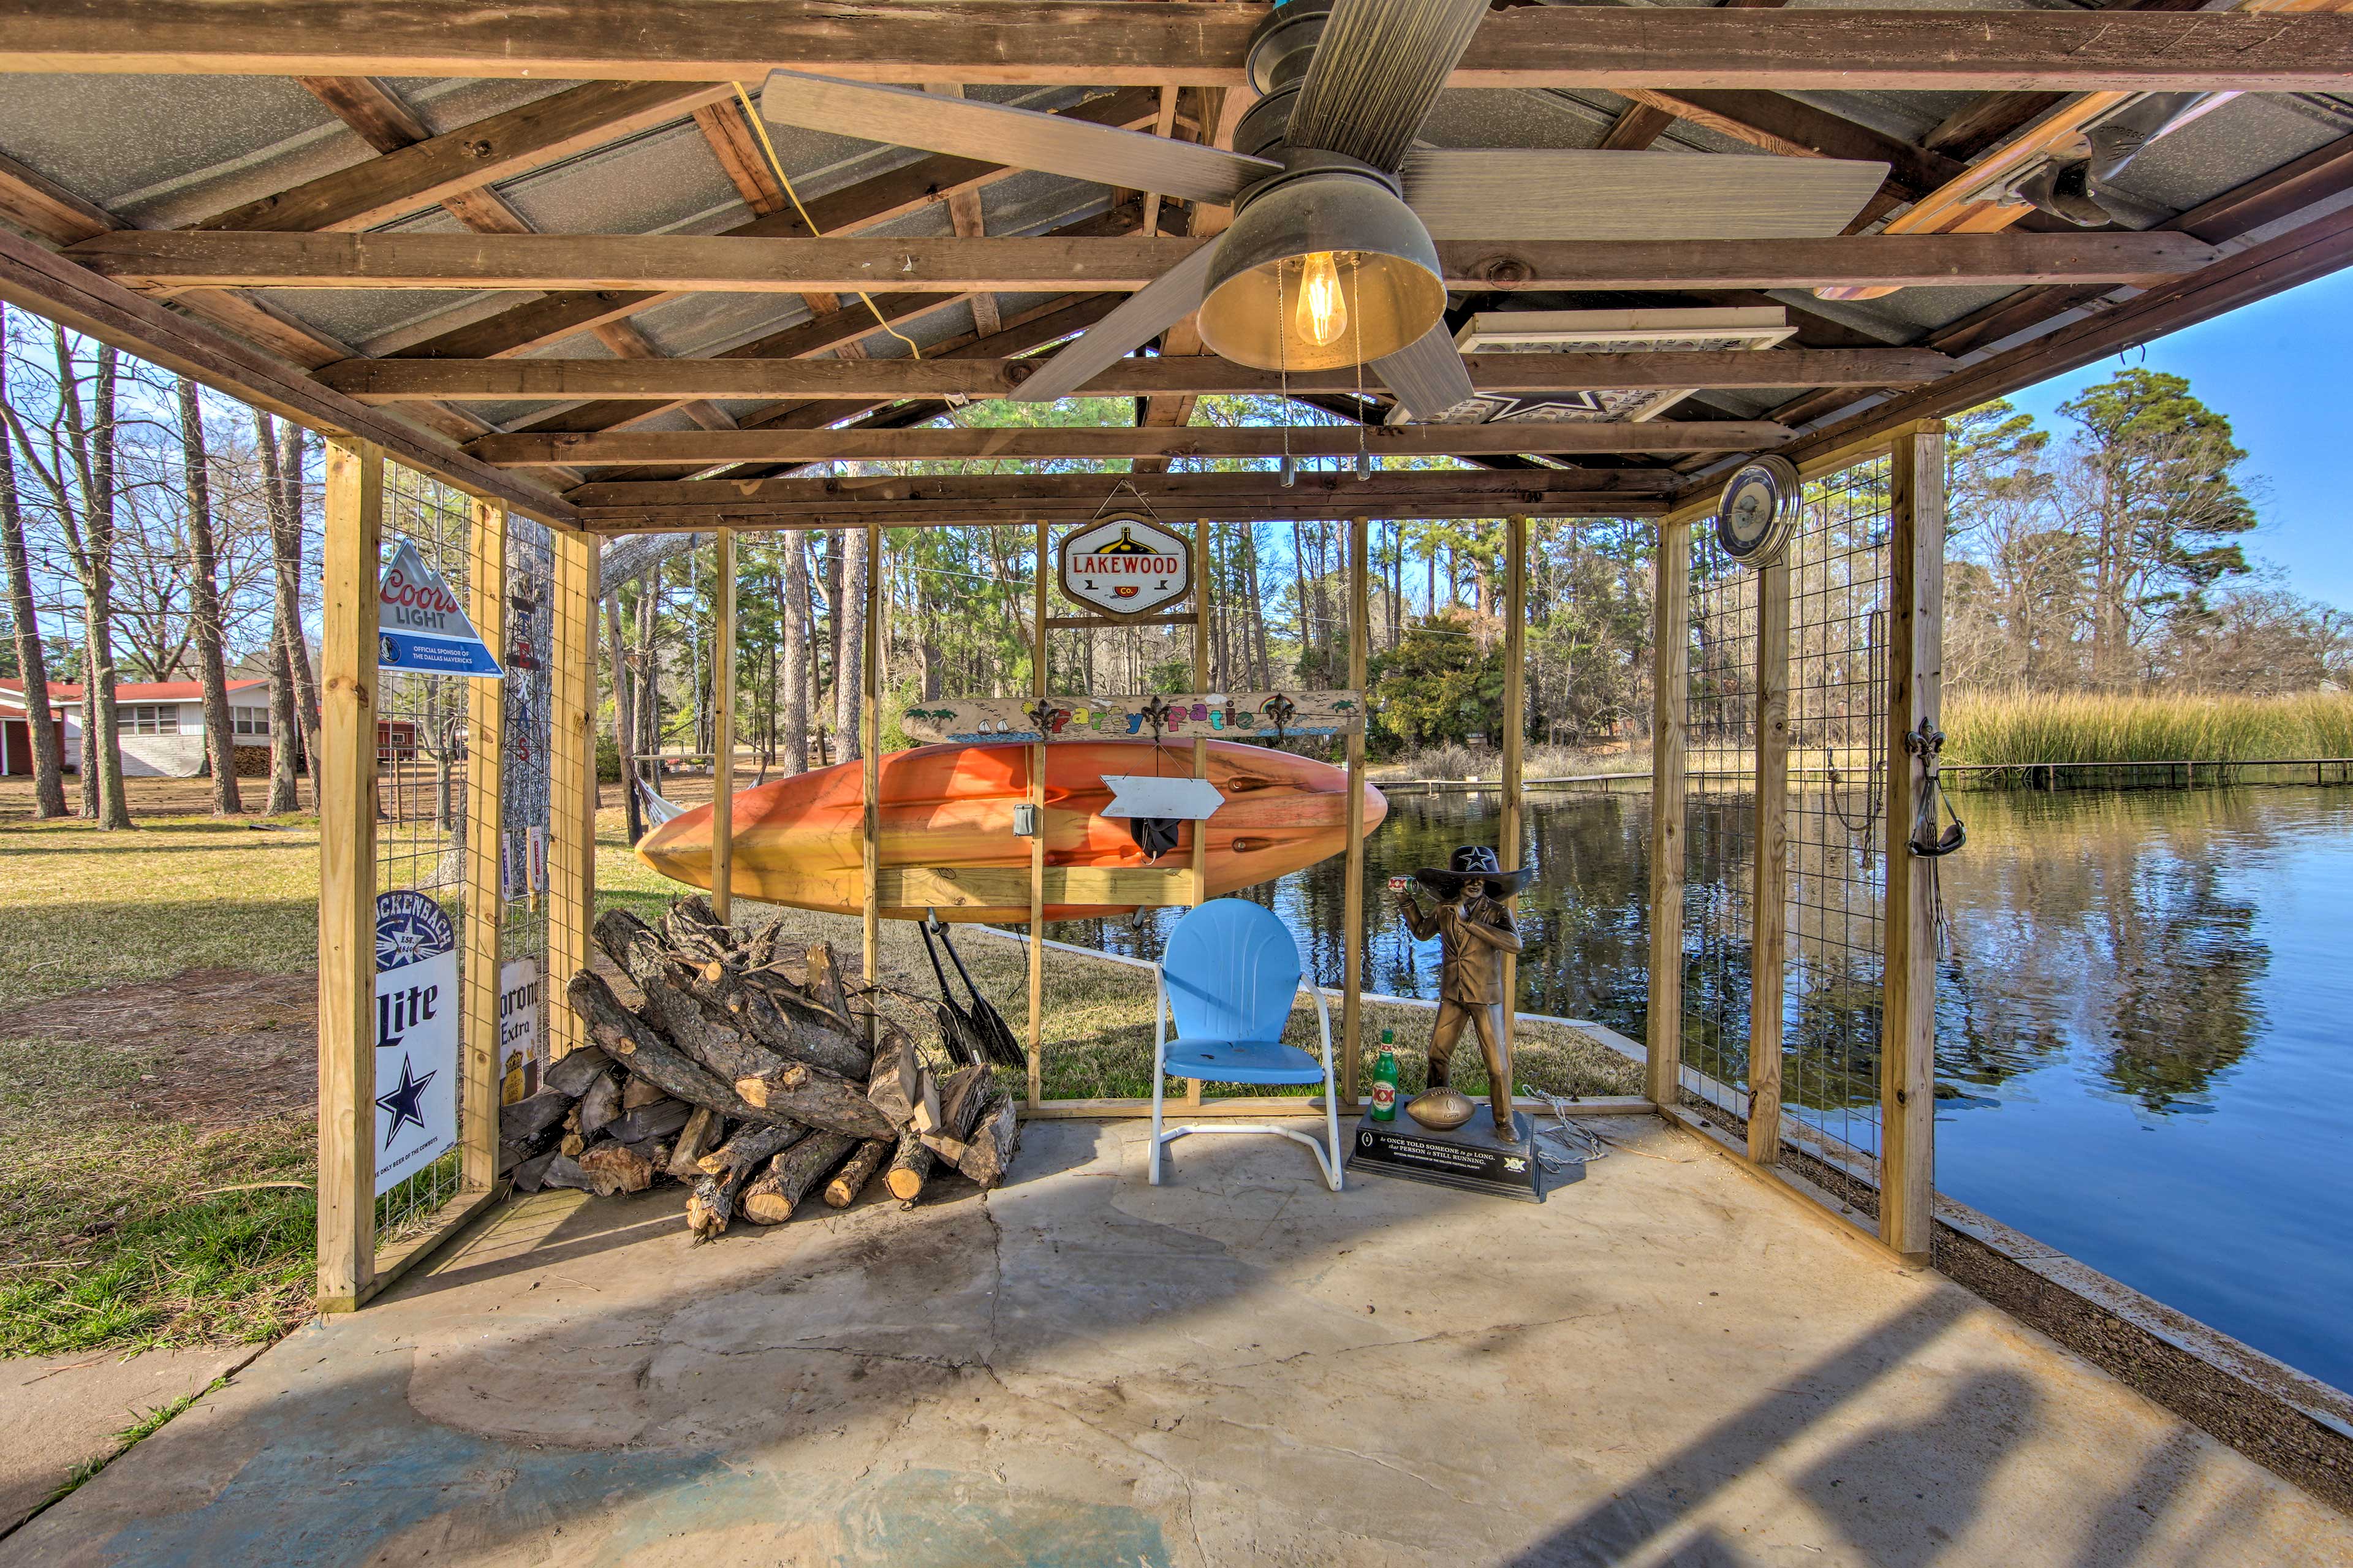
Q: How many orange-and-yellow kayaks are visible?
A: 1